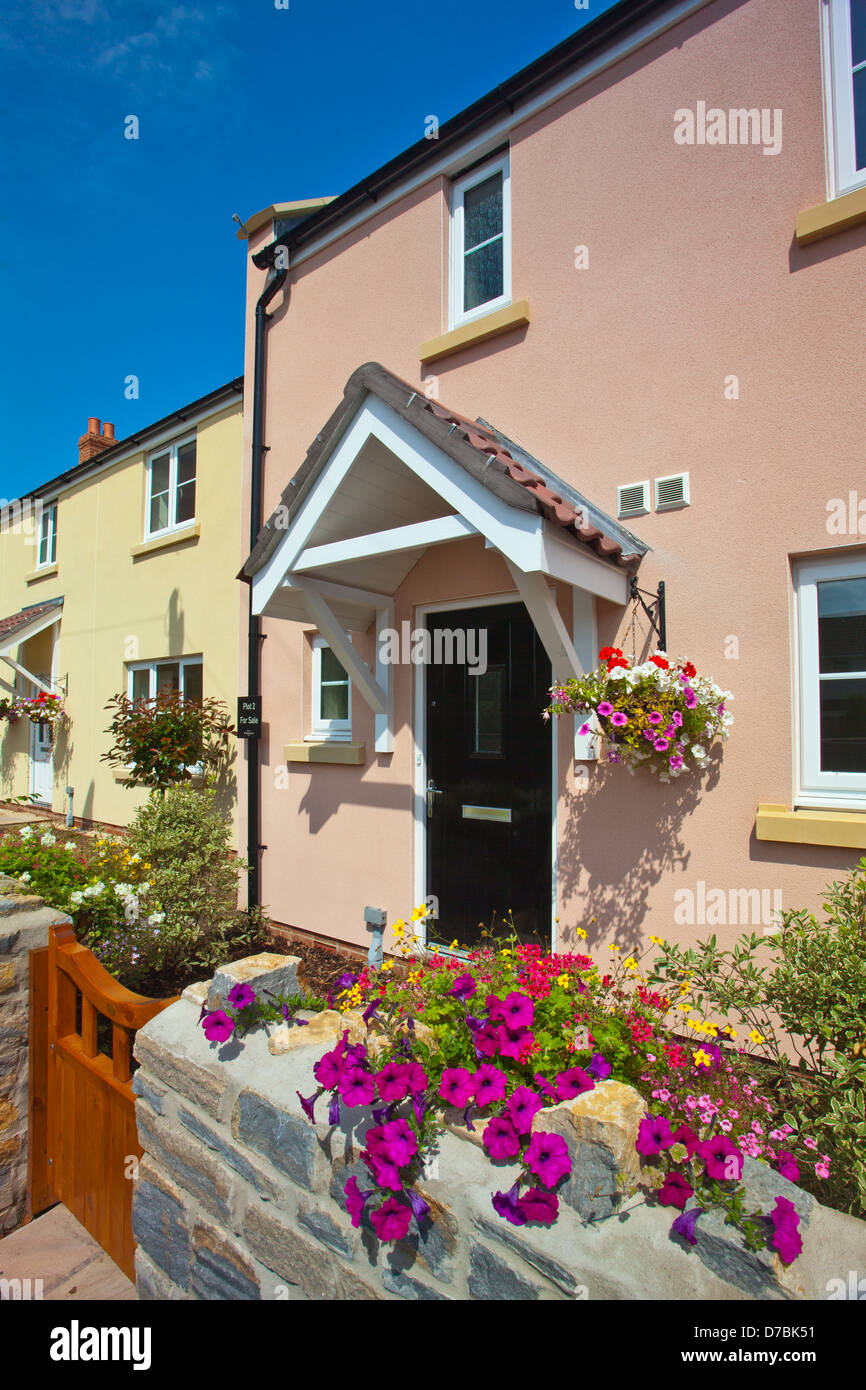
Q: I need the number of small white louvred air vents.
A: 2